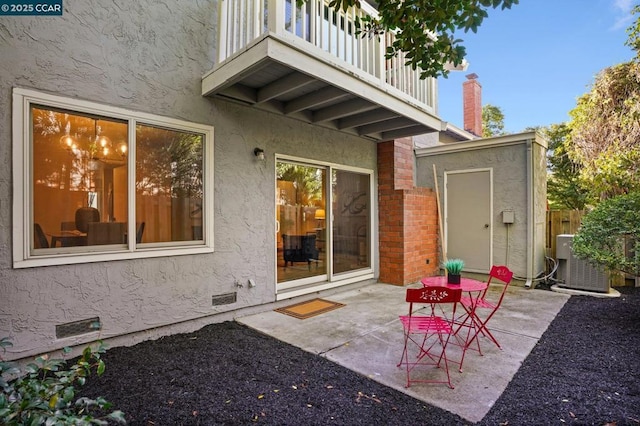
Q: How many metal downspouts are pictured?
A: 1